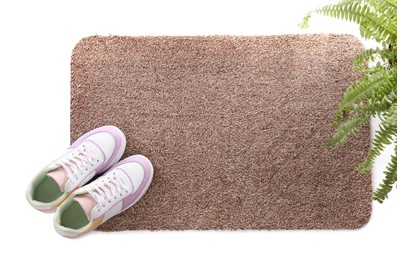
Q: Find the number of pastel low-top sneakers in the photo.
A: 2